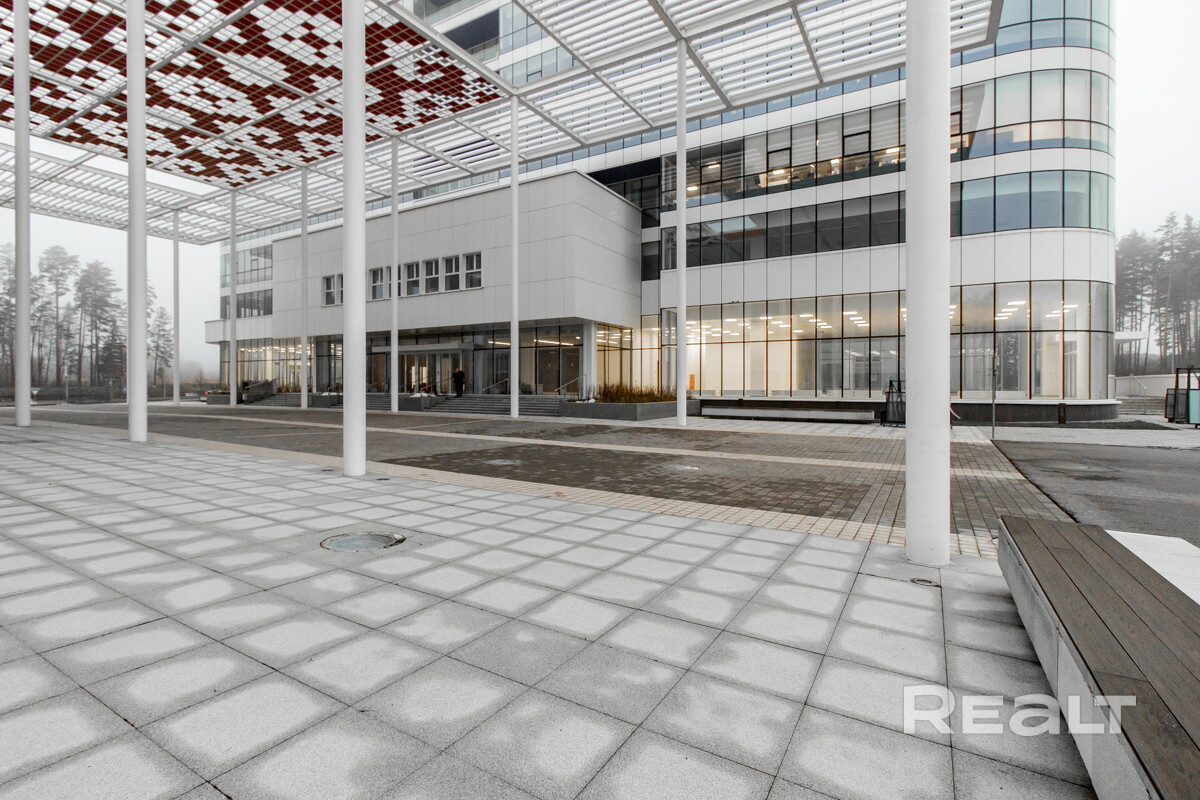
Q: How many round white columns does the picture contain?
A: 10